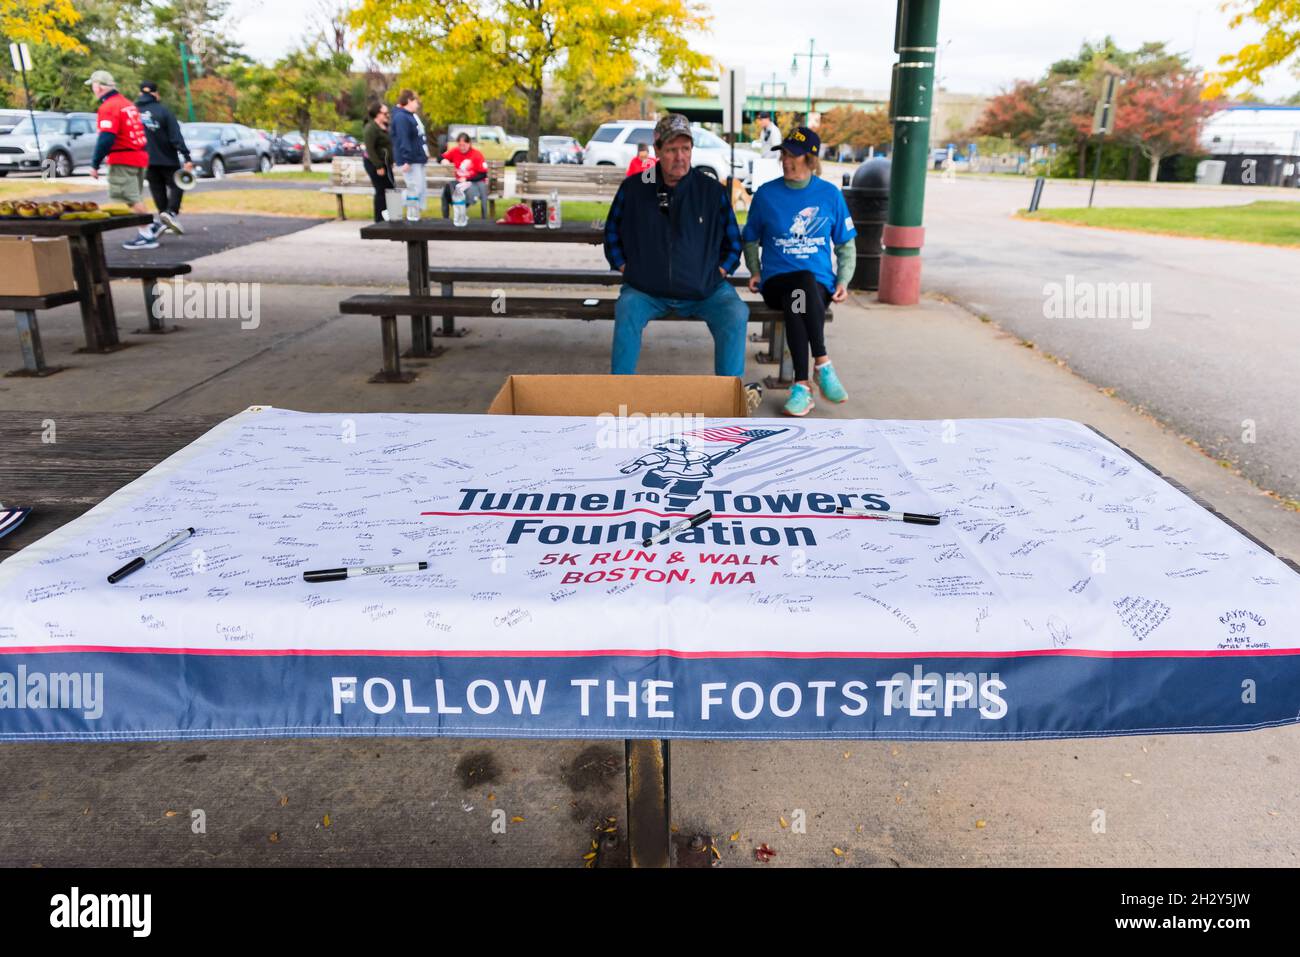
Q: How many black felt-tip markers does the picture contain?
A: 4